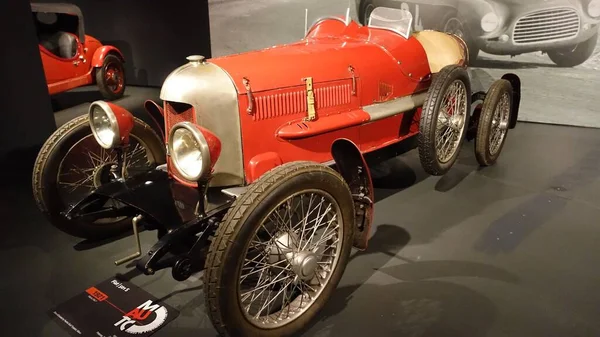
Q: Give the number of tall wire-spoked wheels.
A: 4